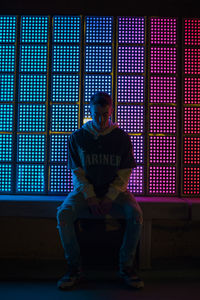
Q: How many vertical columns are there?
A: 7